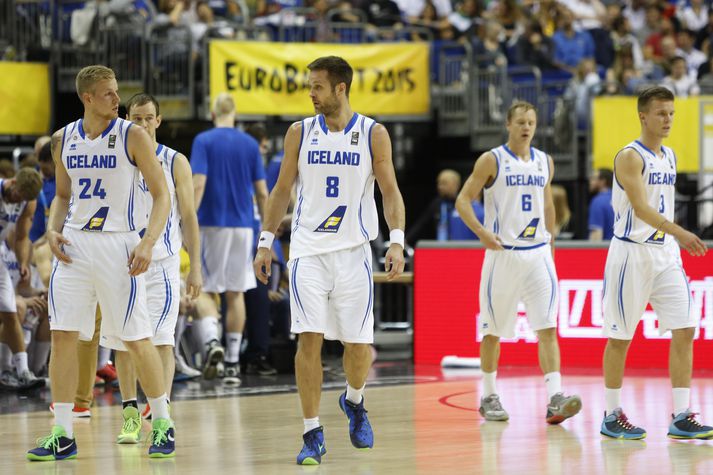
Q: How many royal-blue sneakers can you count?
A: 2